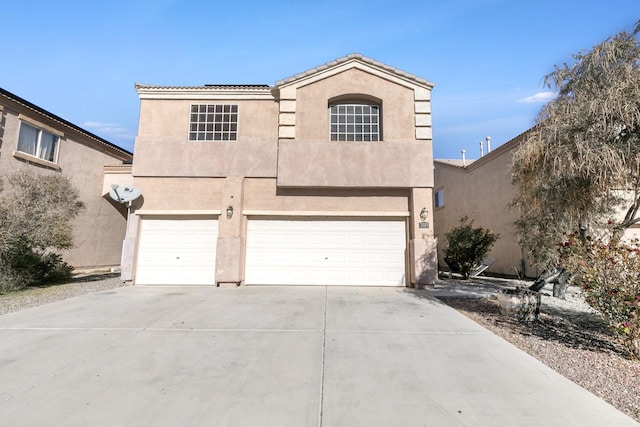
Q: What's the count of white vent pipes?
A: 3